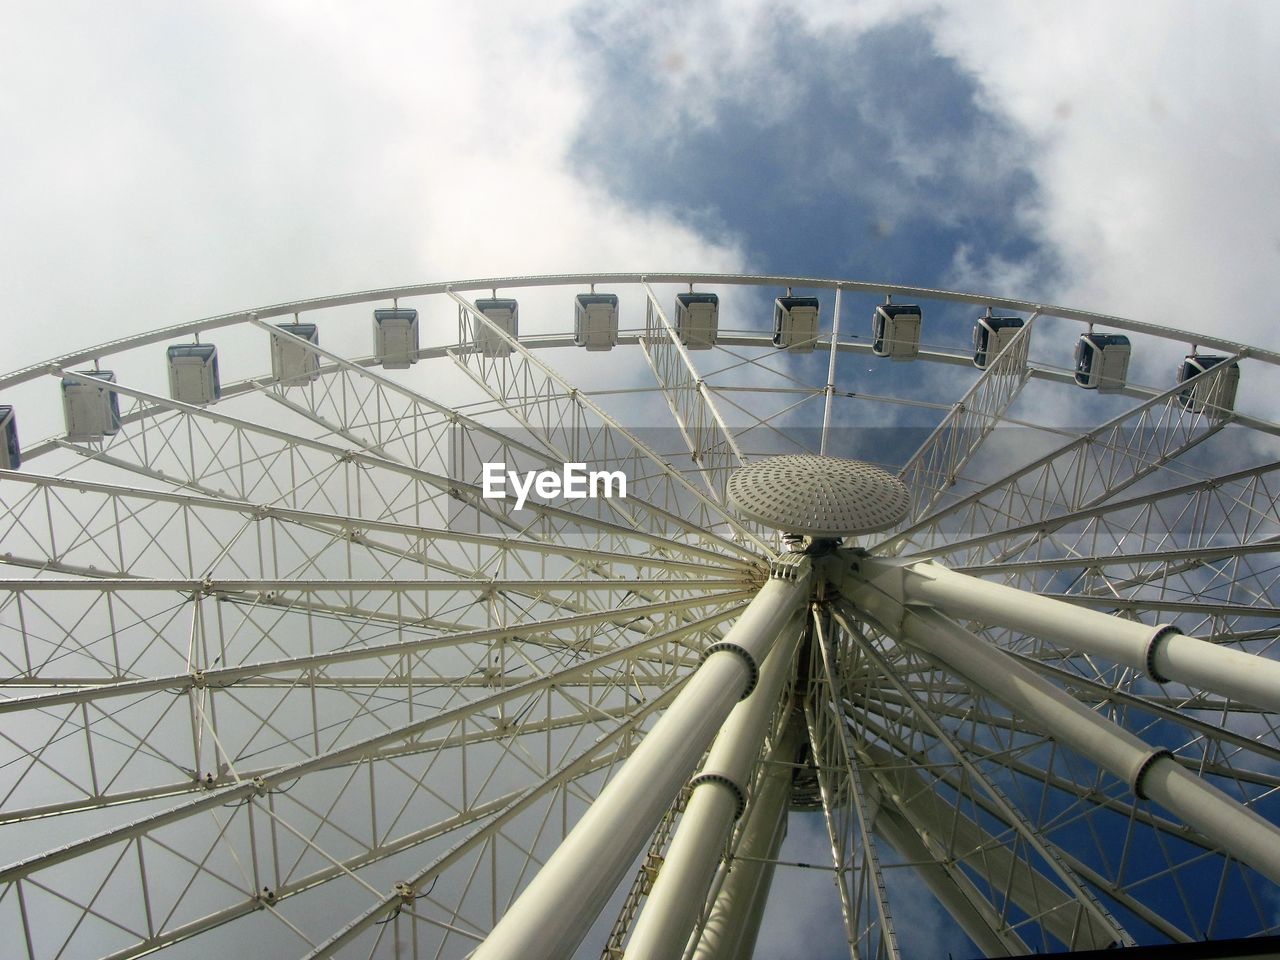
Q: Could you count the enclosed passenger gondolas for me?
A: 13